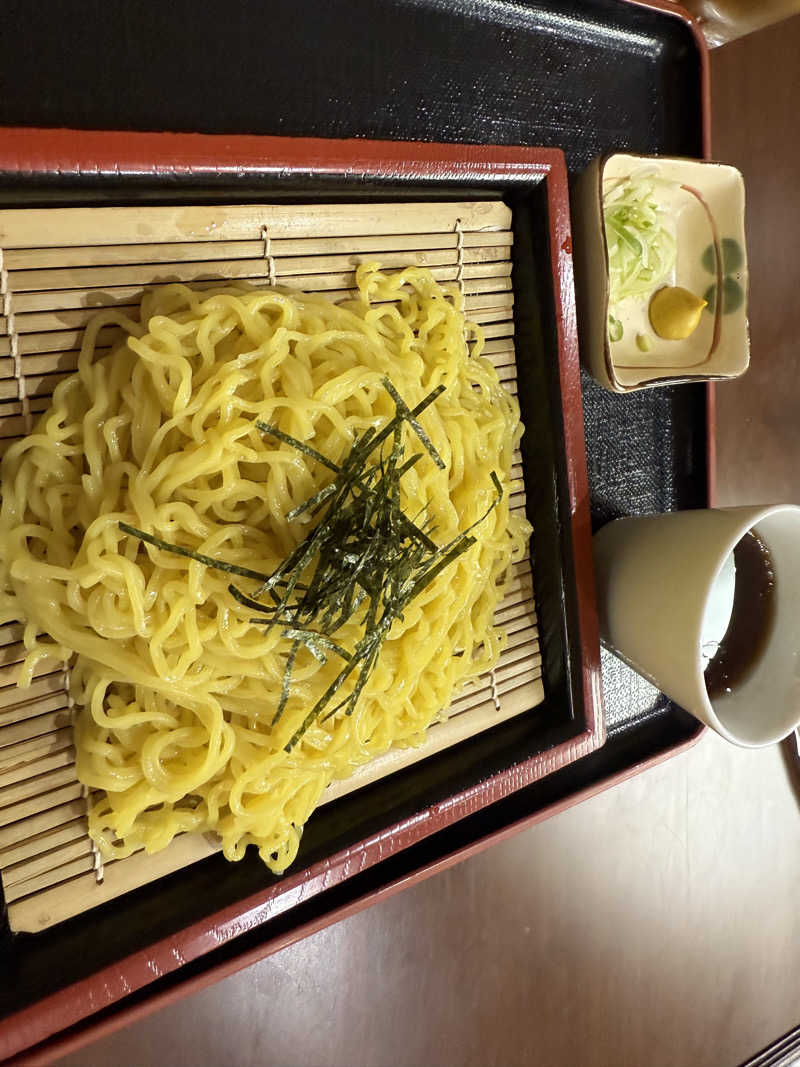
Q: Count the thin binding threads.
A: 3